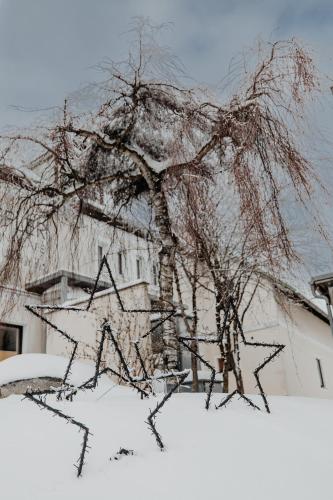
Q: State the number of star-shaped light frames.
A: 3